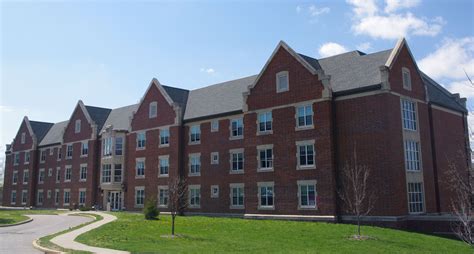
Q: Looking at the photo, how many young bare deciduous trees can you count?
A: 3